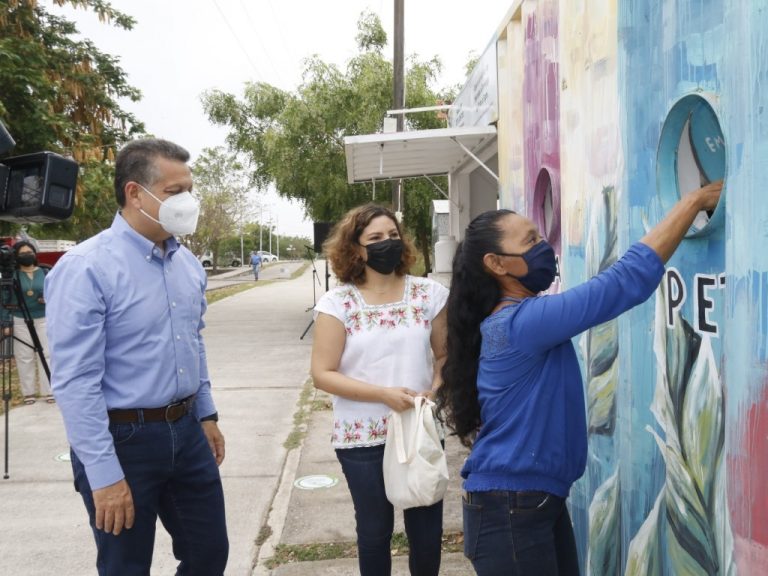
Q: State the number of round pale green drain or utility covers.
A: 2